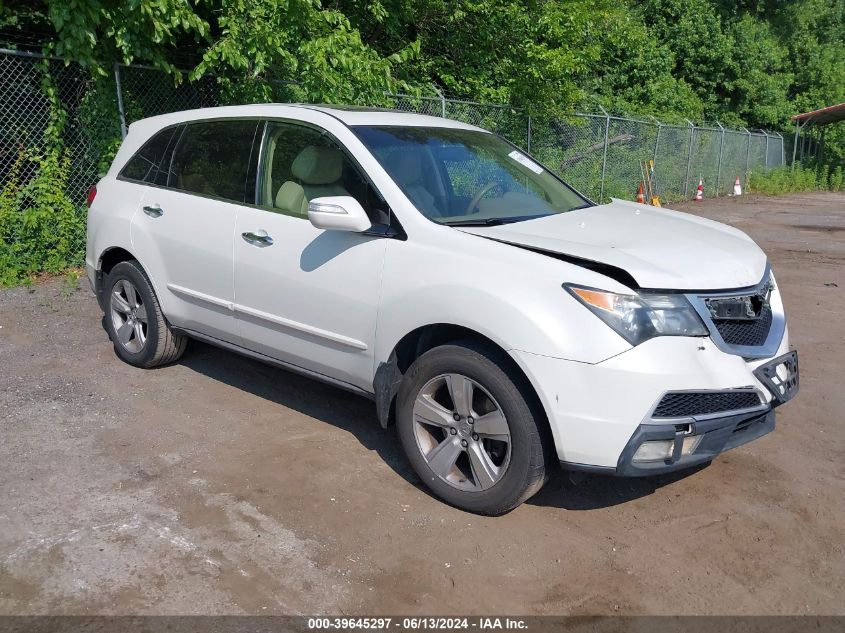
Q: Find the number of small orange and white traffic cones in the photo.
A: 3